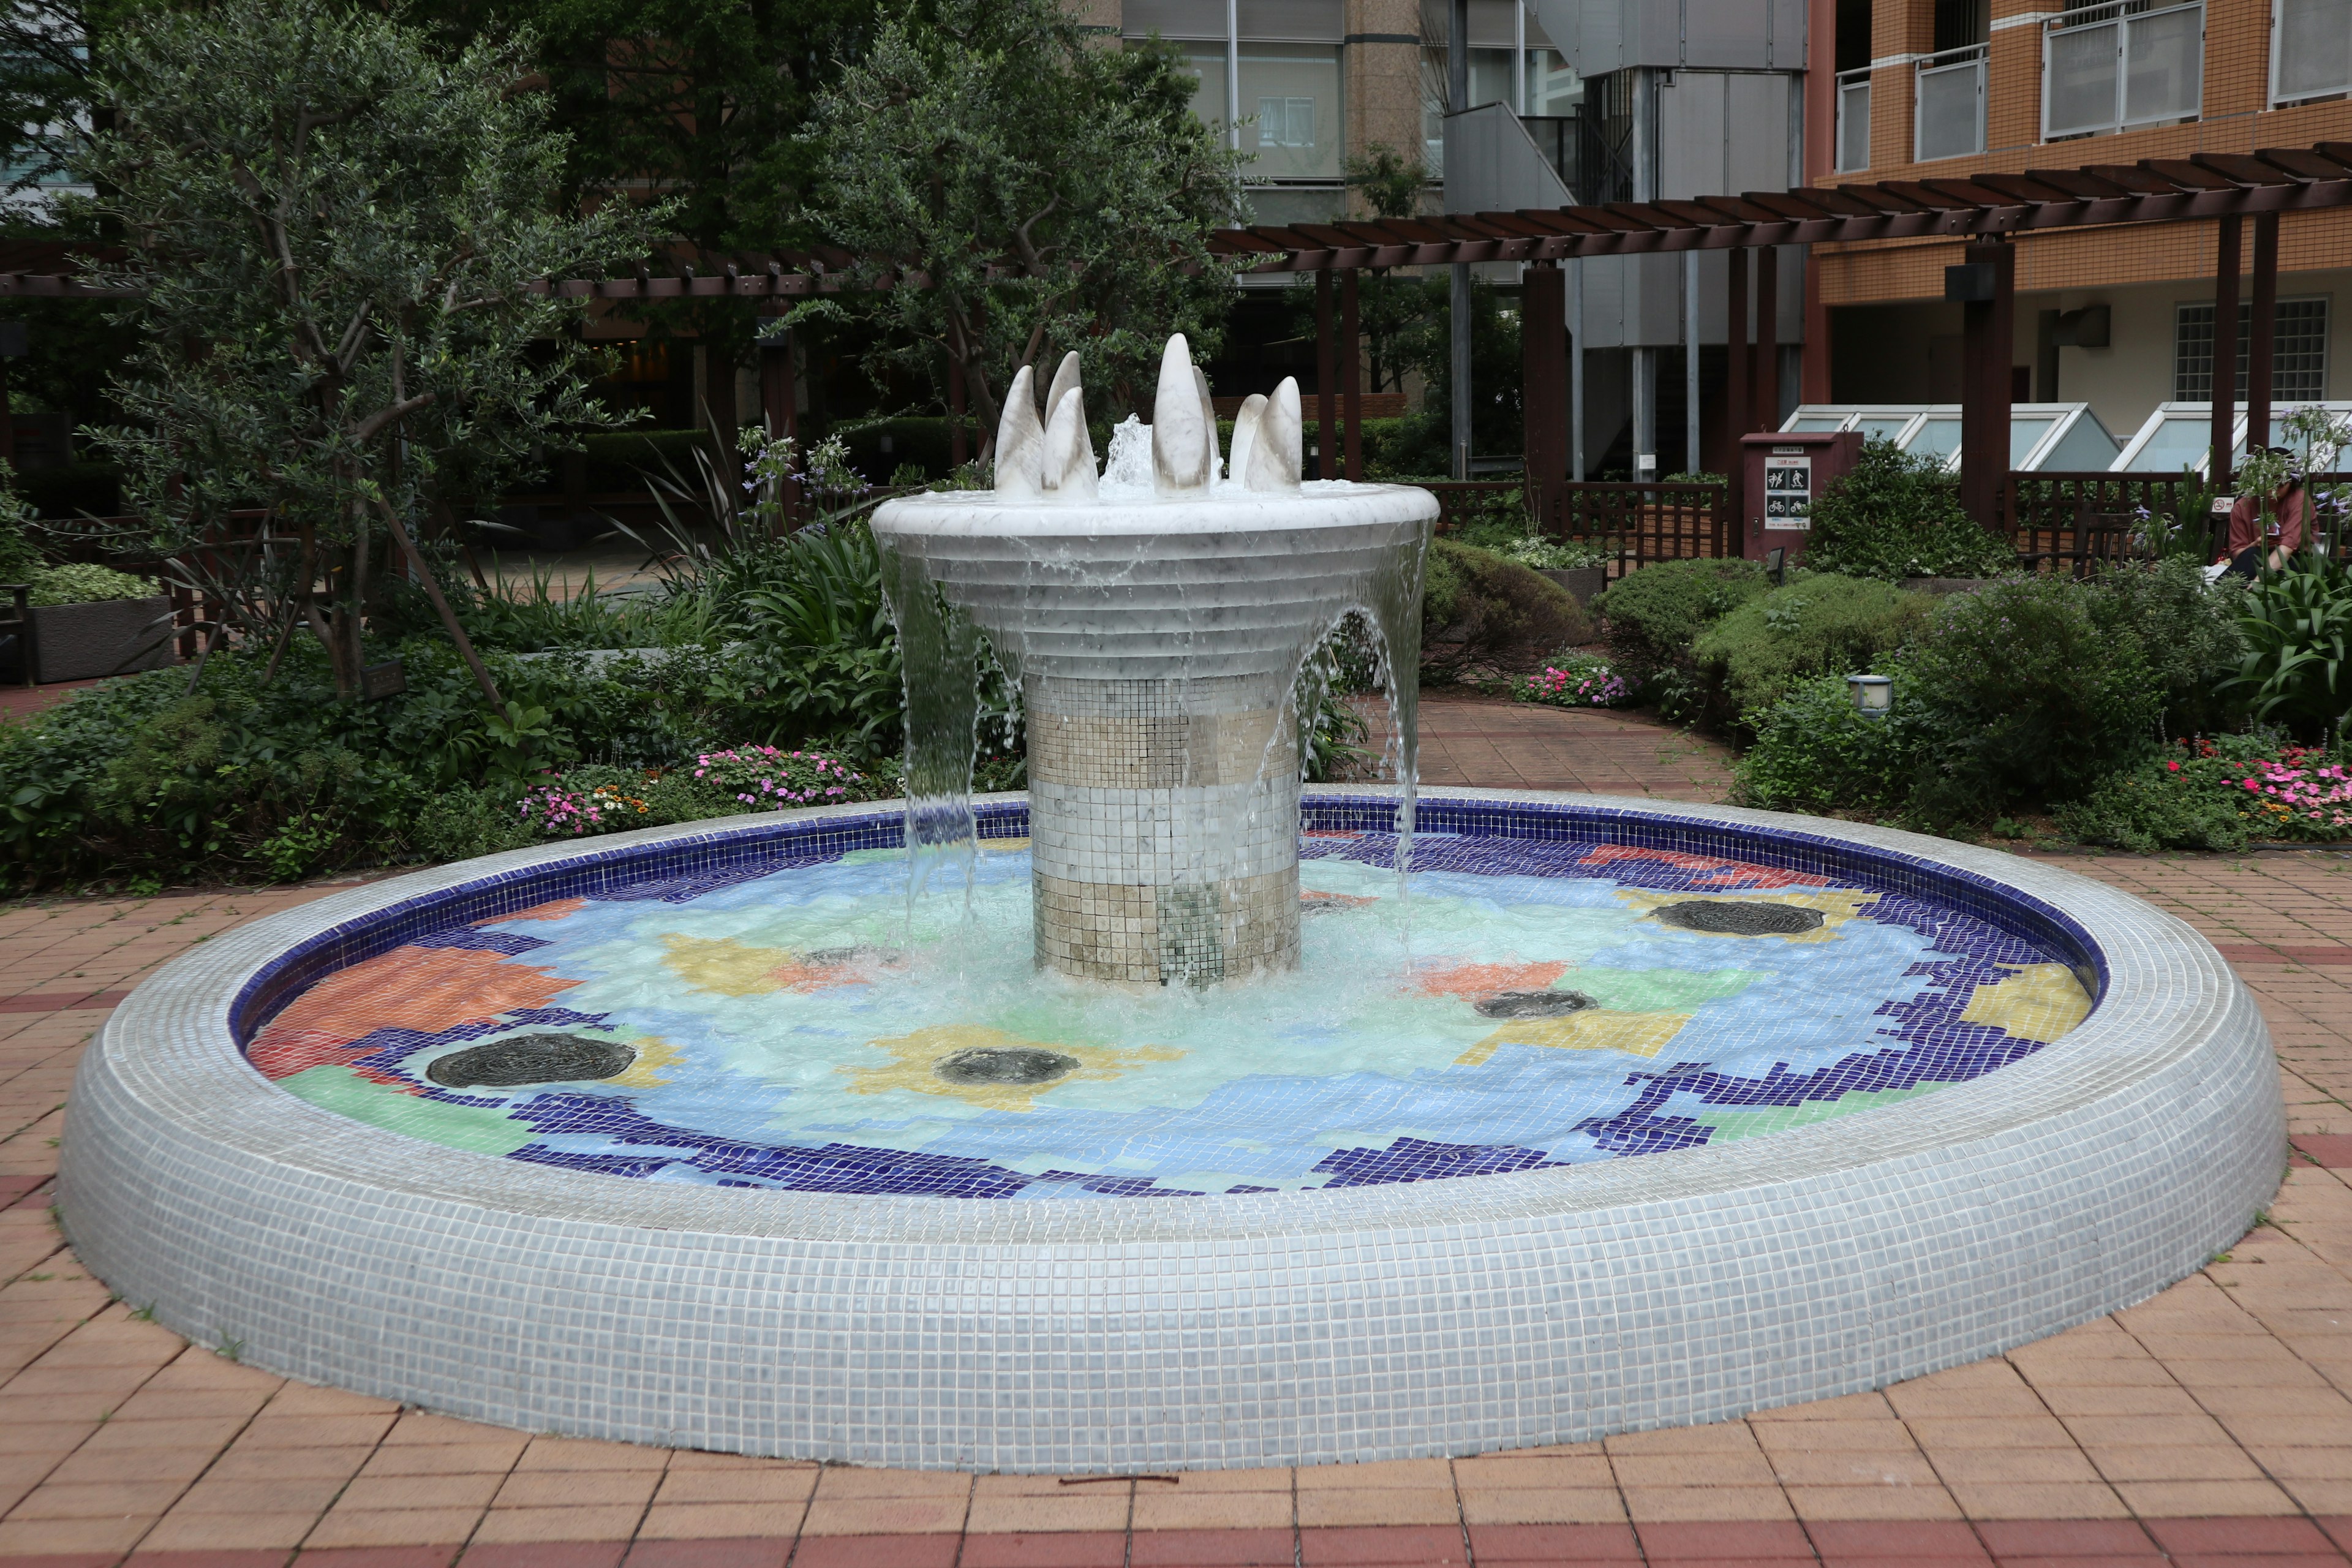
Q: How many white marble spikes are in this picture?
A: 7